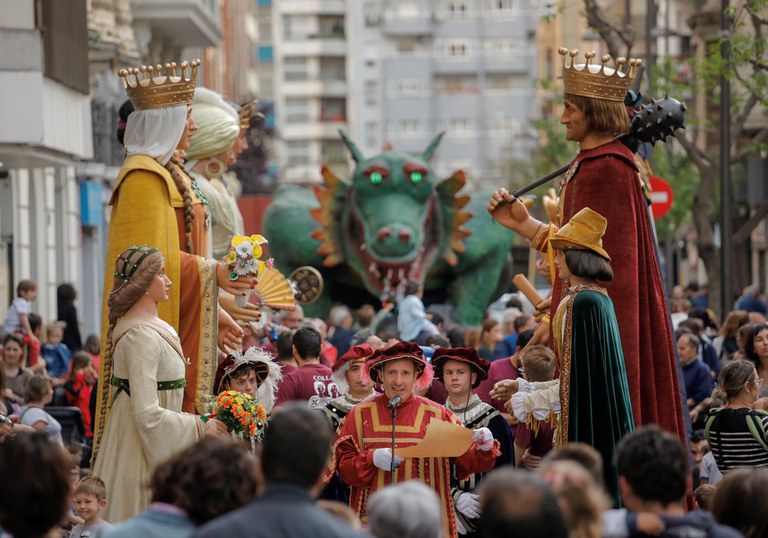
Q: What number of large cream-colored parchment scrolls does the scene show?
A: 1